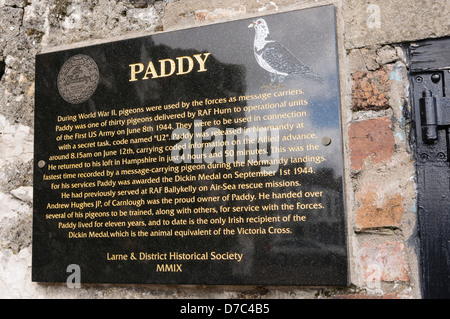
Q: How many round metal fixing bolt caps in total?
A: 2